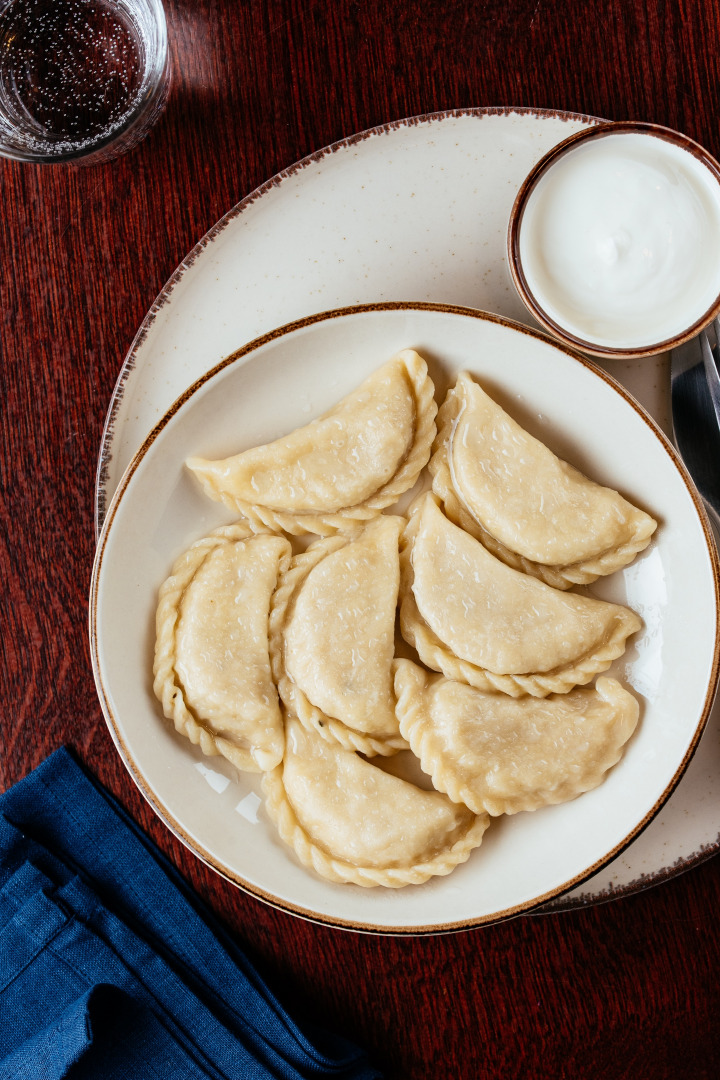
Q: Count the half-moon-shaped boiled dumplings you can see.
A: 7